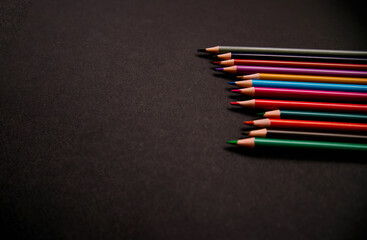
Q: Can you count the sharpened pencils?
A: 12